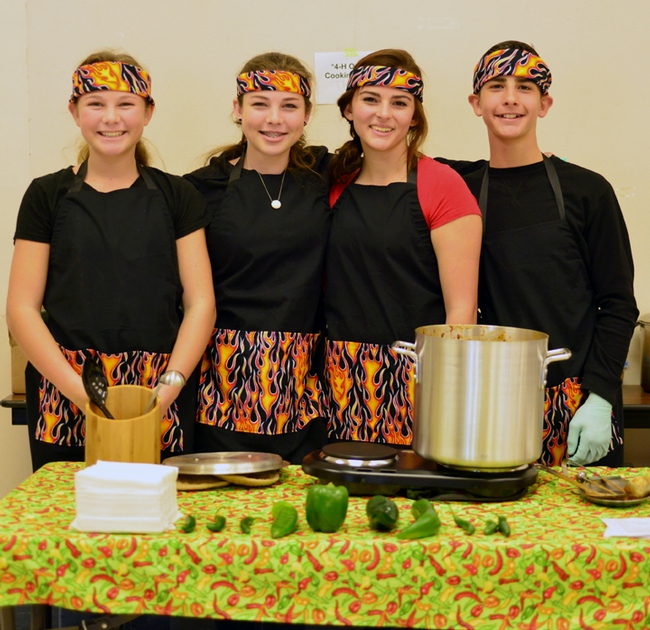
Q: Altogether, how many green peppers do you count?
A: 10